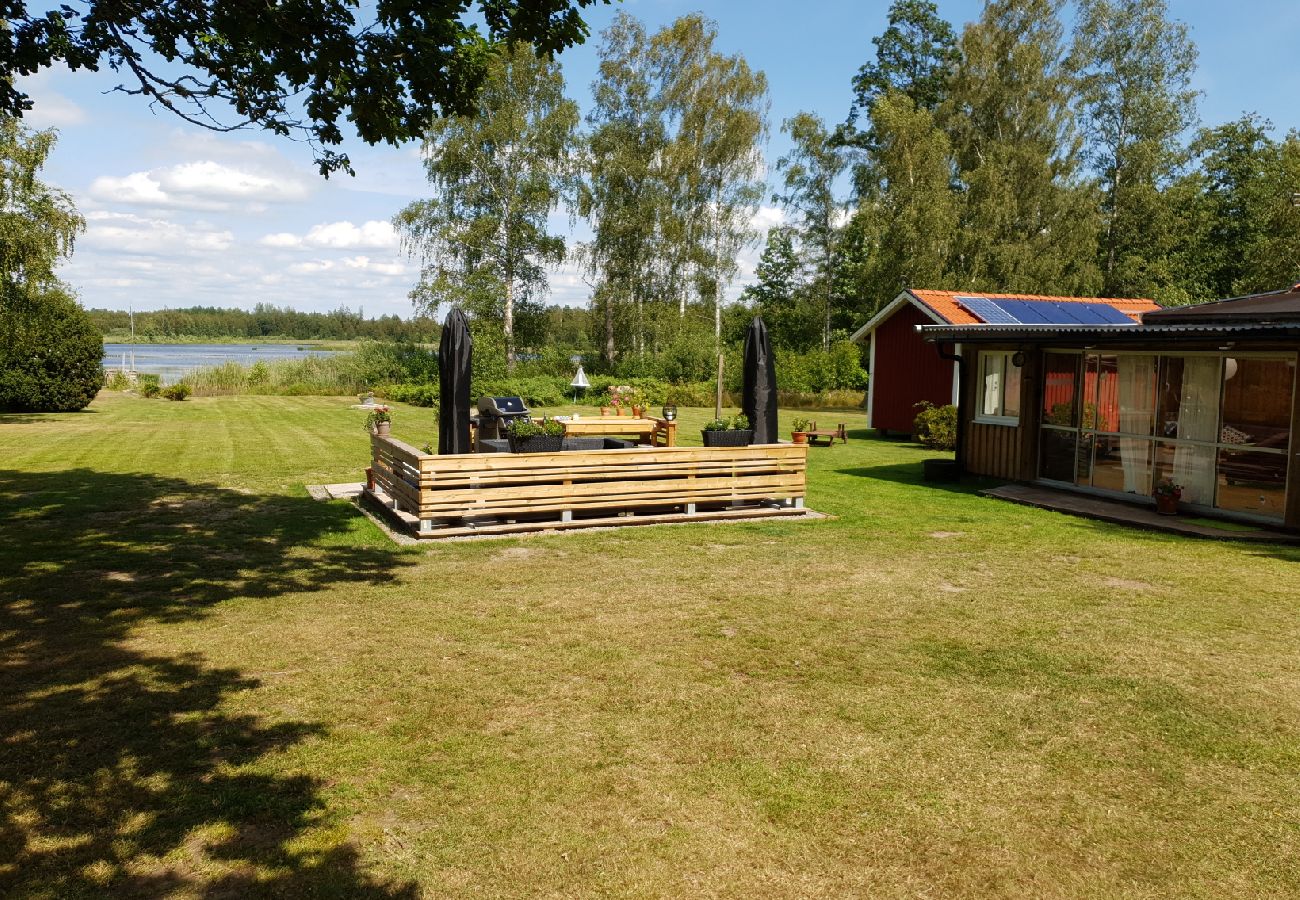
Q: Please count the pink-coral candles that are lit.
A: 0